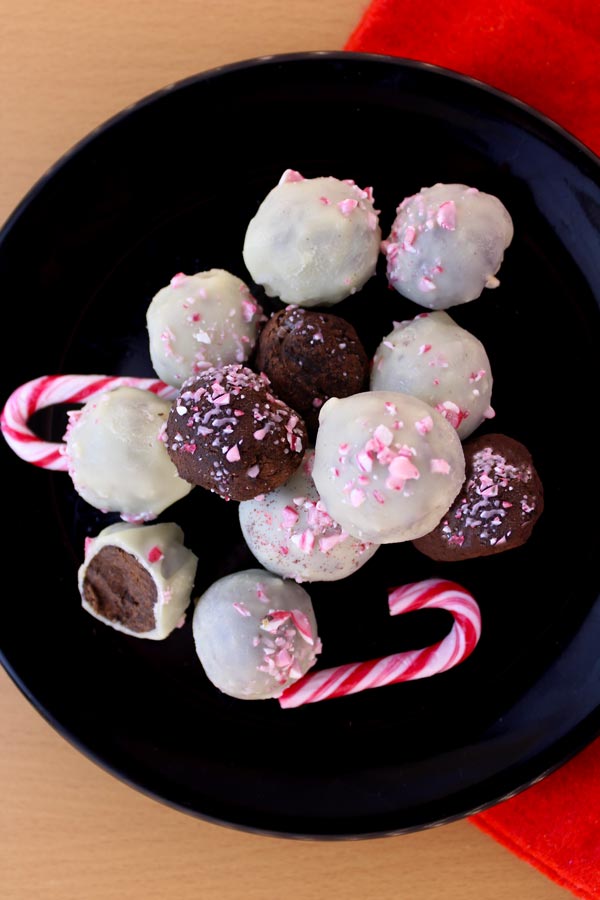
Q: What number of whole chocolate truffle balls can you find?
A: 11